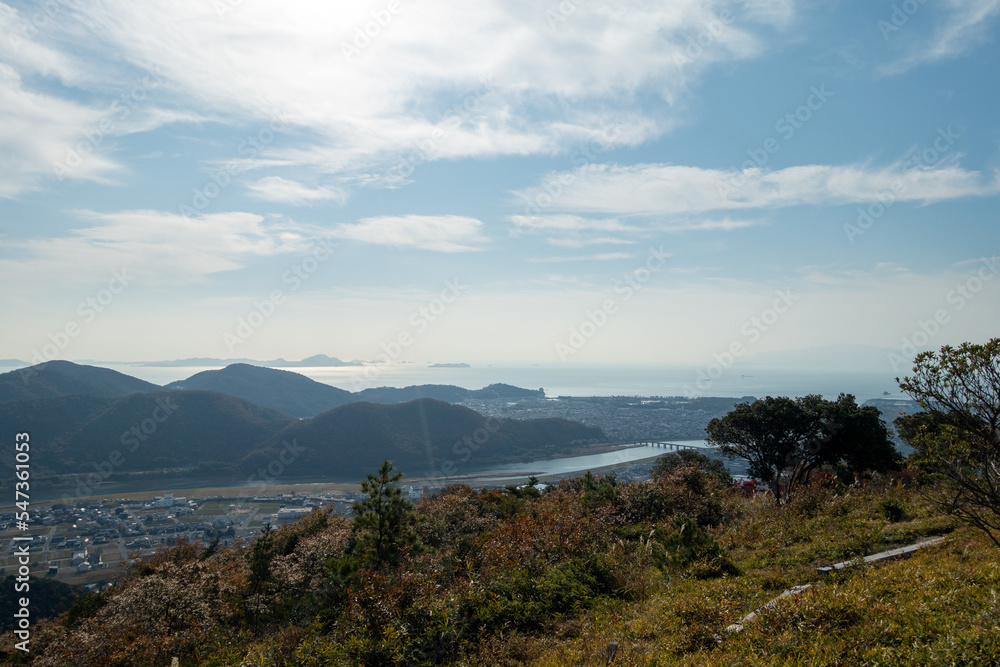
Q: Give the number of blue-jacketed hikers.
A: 0